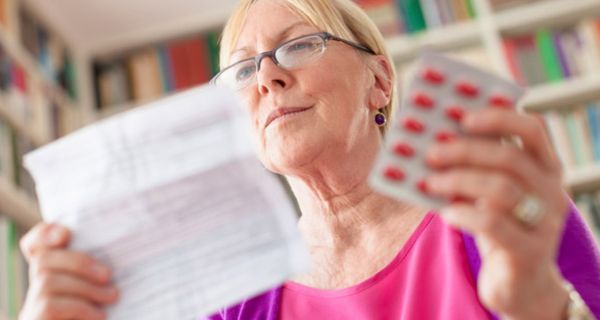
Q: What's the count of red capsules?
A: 11